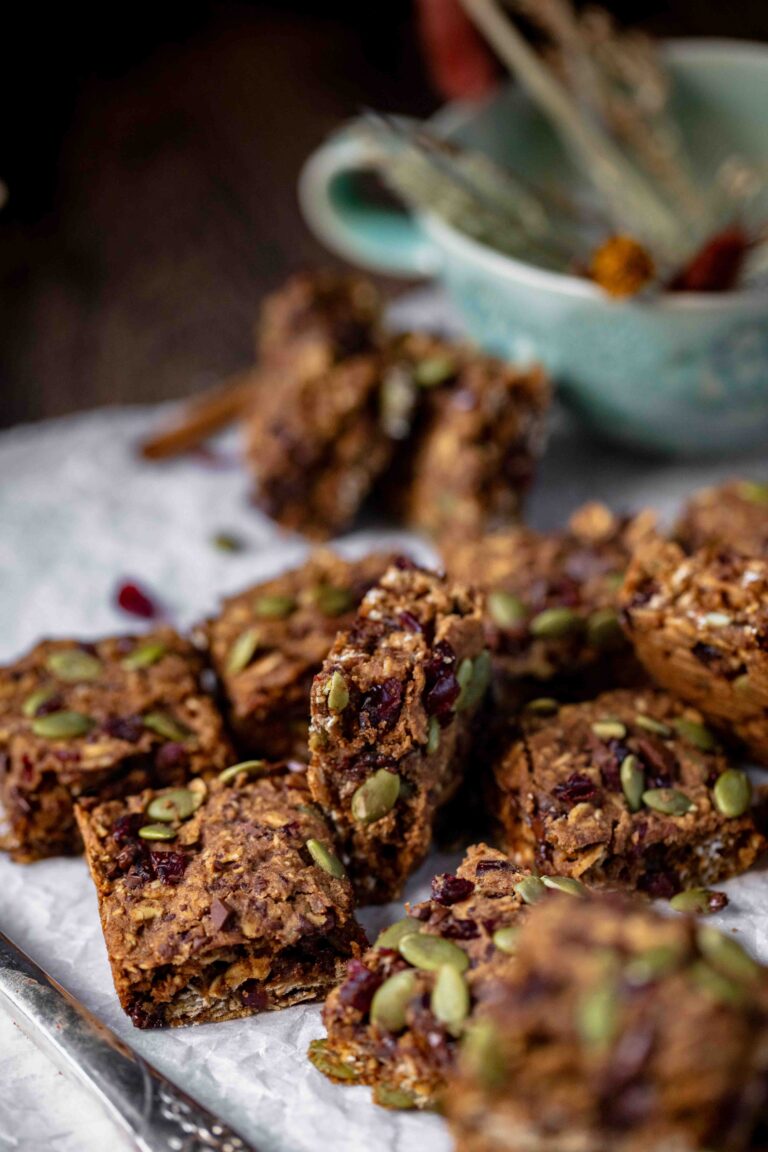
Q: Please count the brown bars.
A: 12